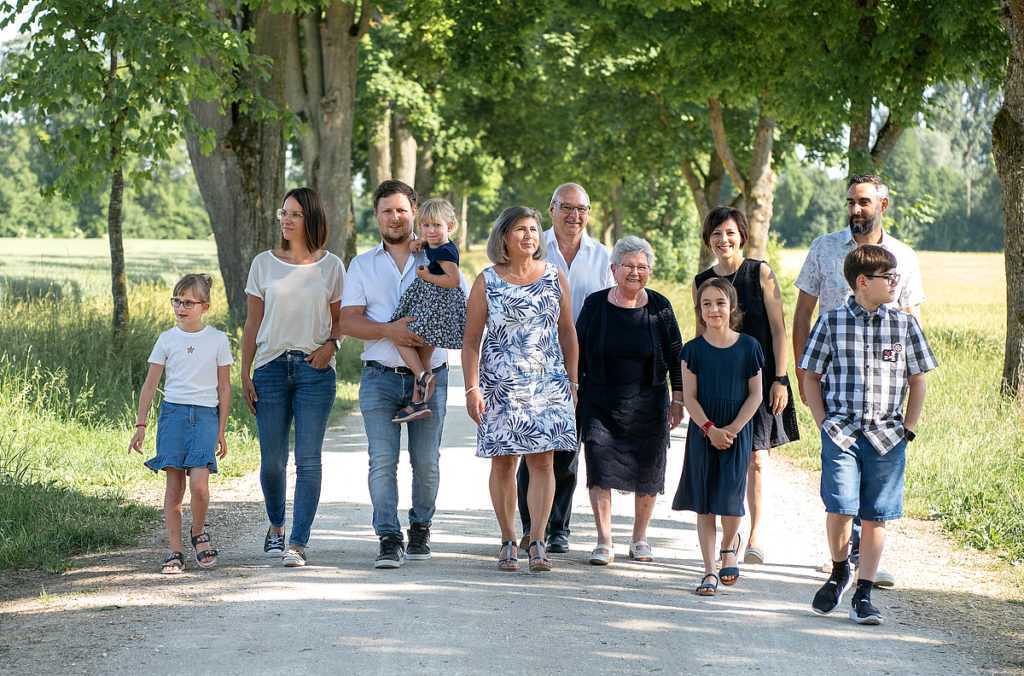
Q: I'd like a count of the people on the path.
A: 11